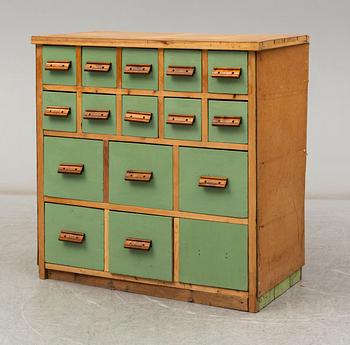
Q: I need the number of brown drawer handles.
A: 15